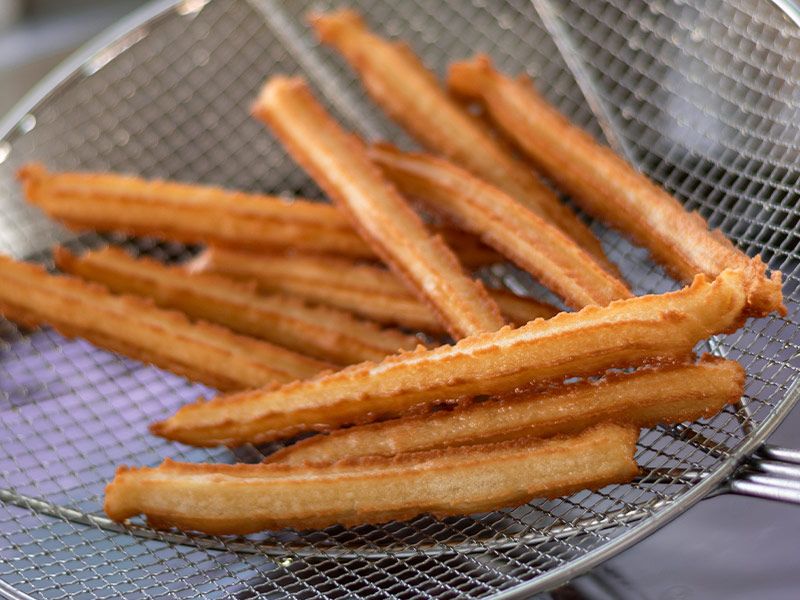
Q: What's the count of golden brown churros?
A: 11